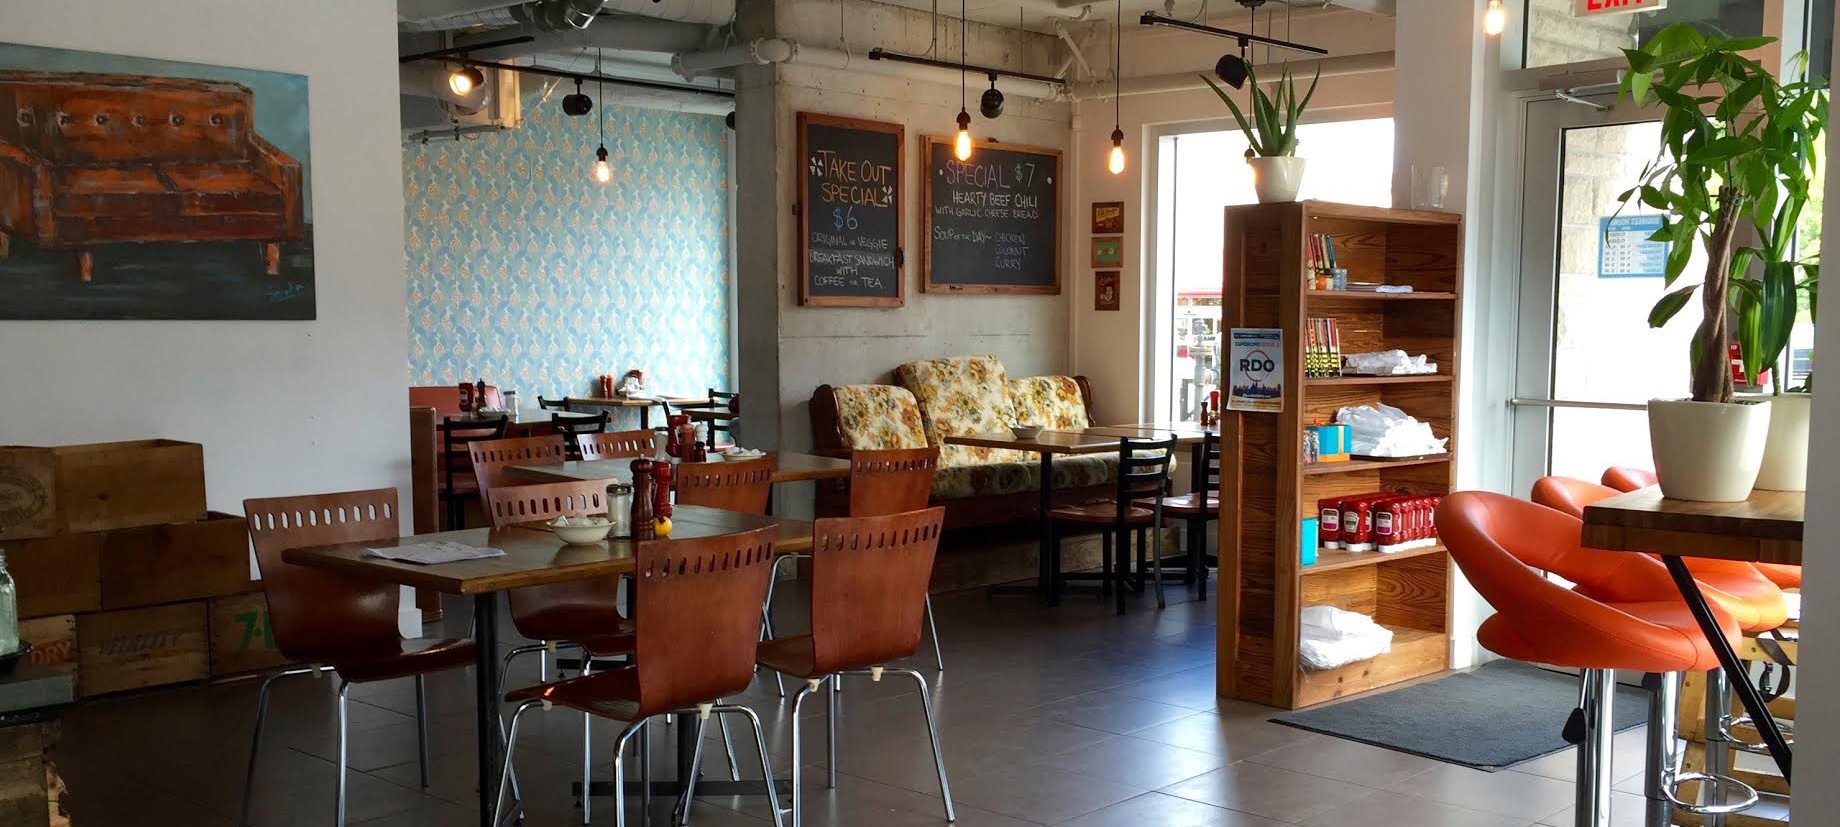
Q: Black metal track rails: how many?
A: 4